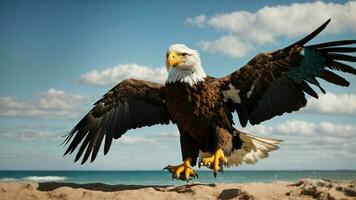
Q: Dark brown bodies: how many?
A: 1